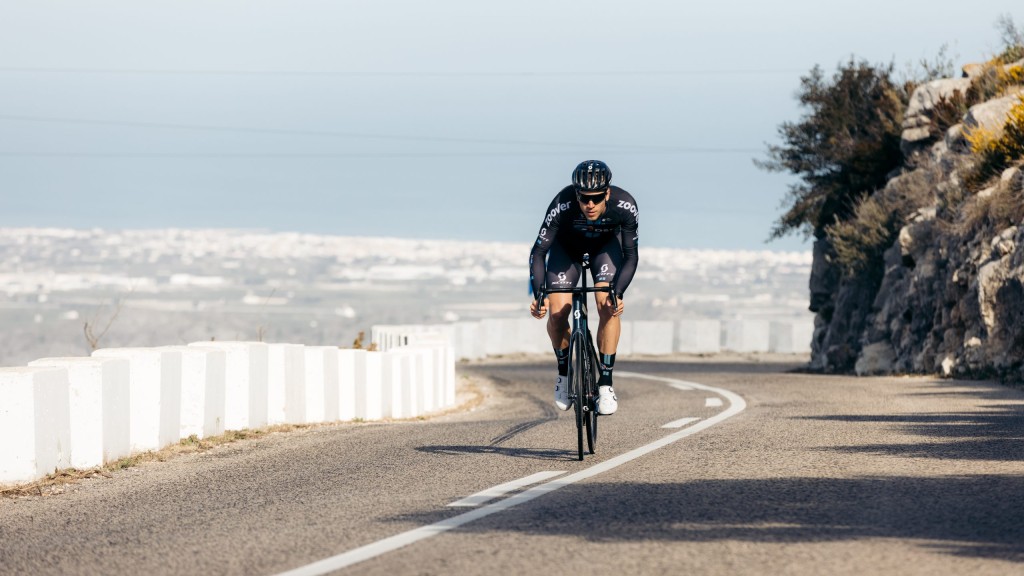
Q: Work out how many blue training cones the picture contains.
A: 0